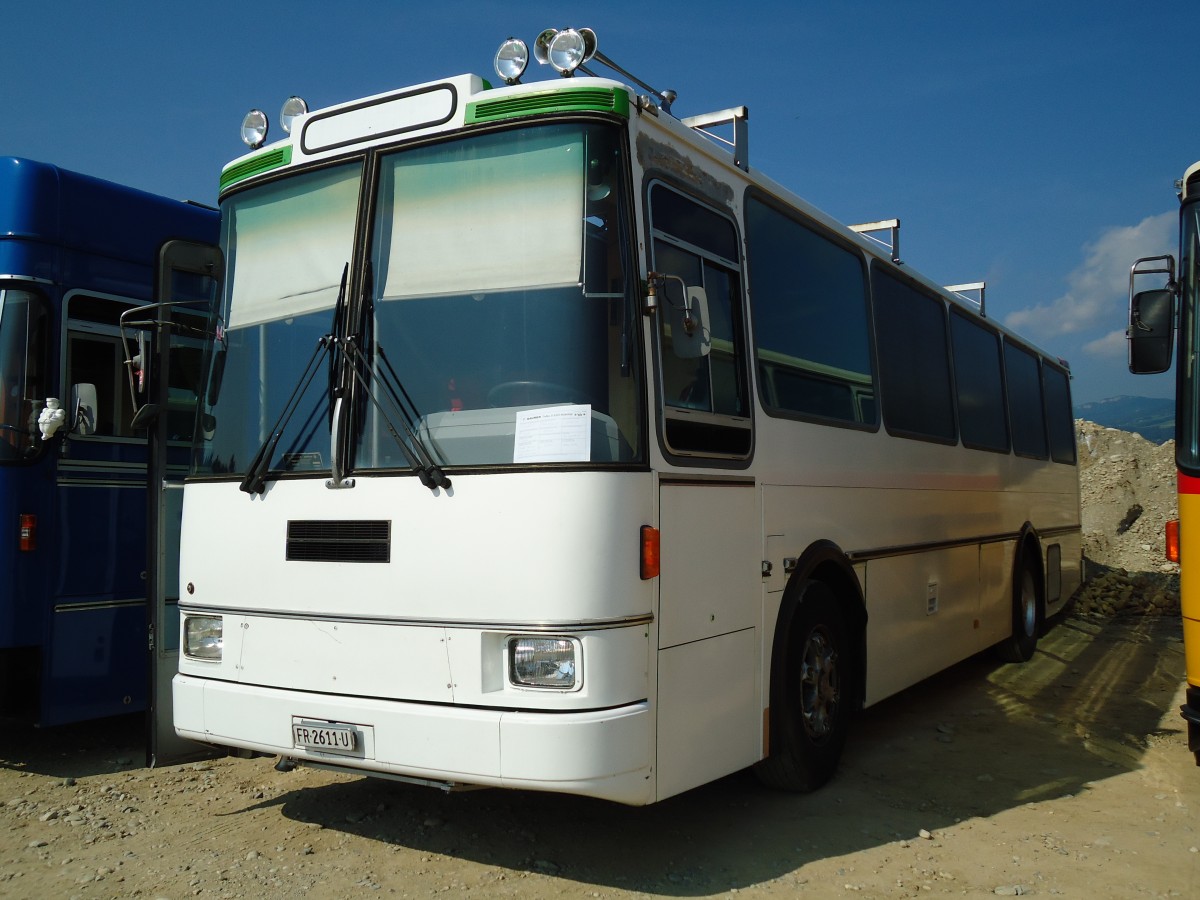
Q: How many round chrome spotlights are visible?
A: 4